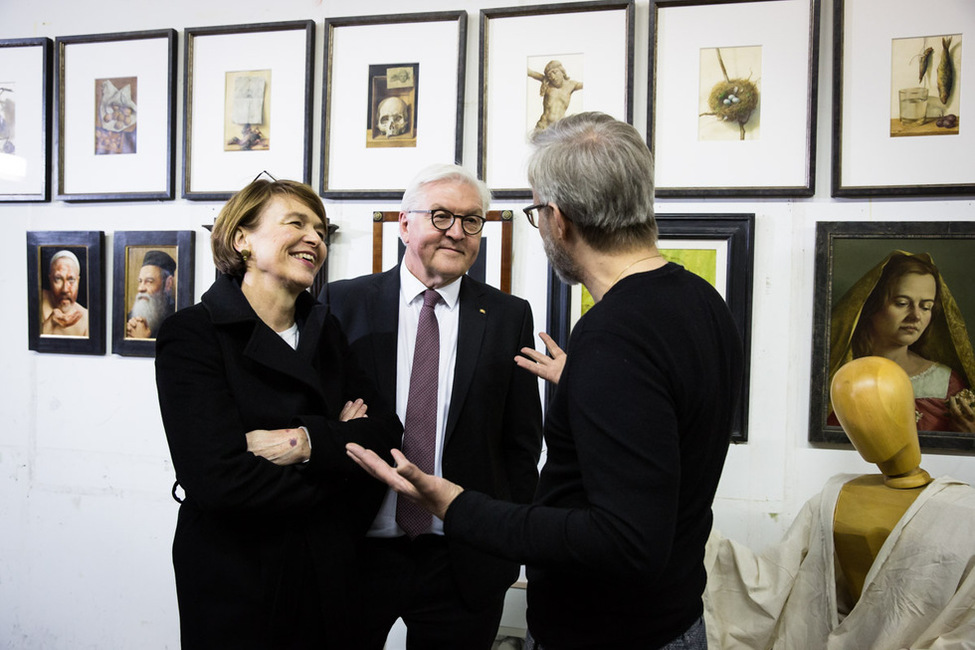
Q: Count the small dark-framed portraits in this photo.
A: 2